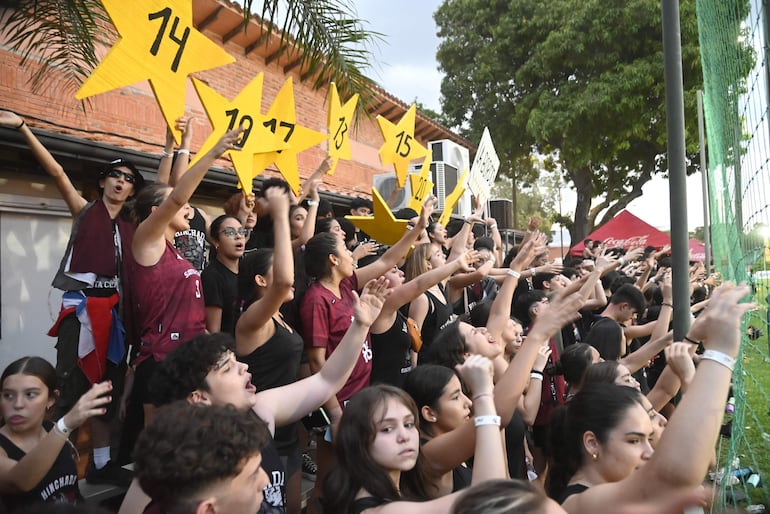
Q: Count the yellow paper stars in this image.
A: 8